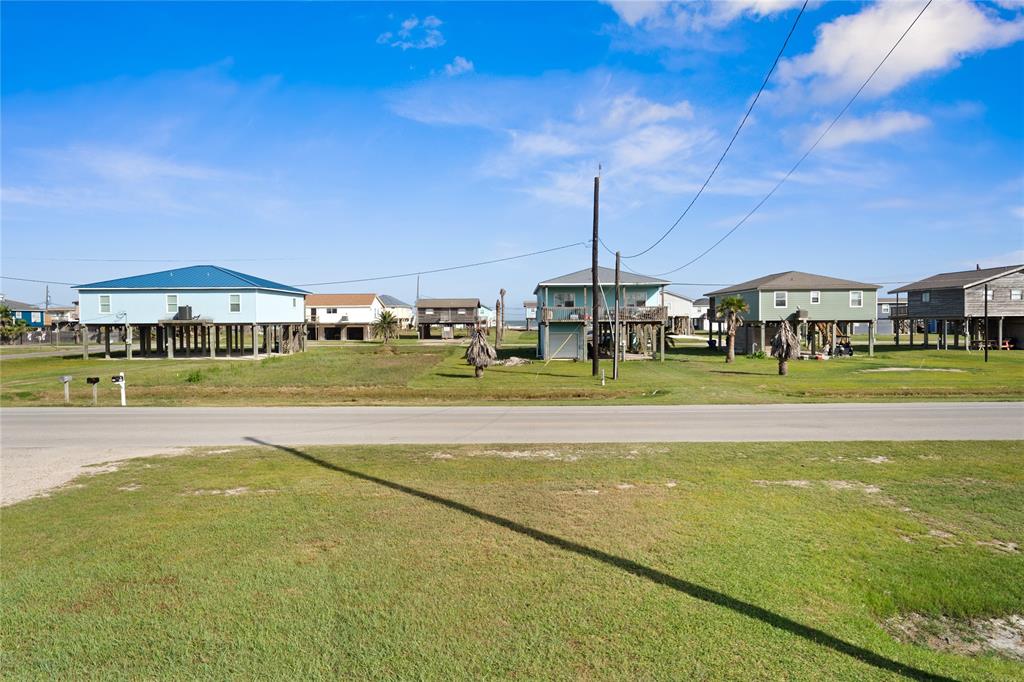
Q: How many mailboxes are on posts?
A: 3